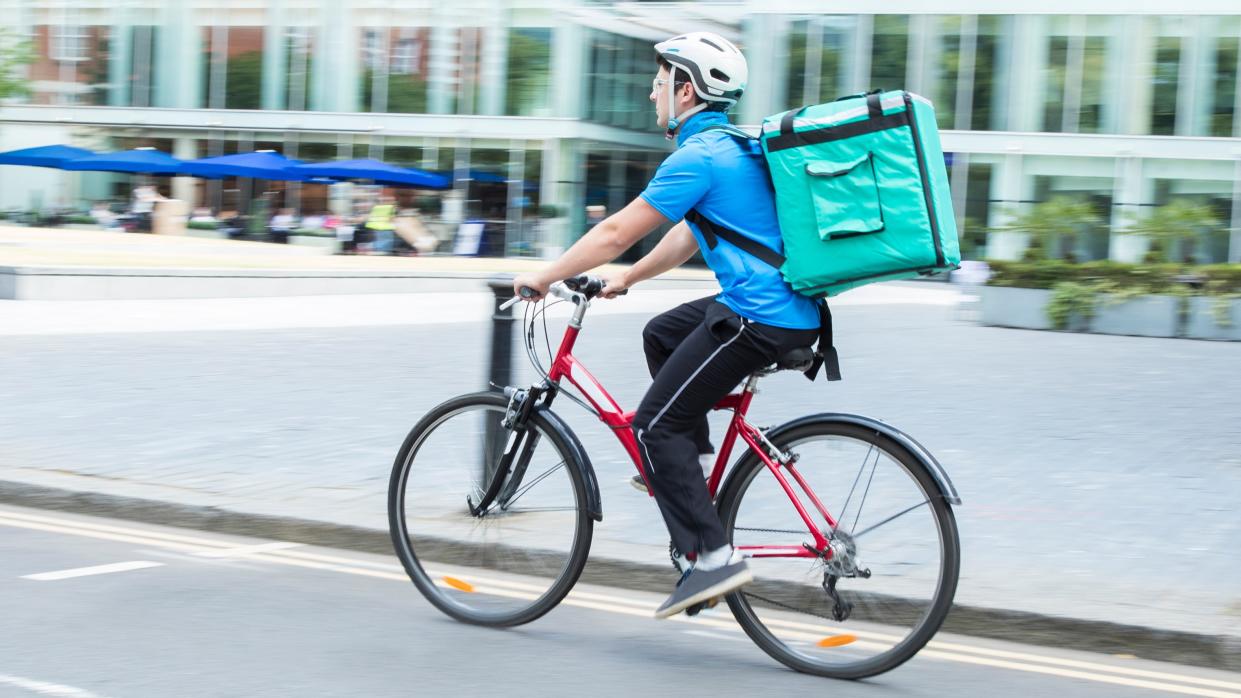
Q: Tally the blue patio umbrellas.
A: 4